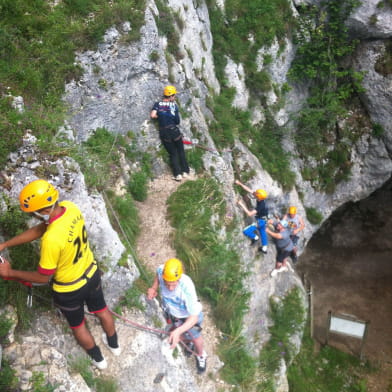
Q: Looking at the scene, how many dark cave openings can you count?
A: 1